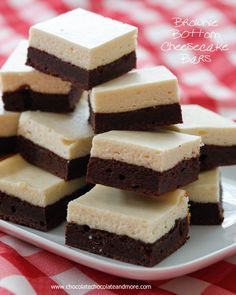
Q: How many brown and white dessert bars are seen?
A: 10